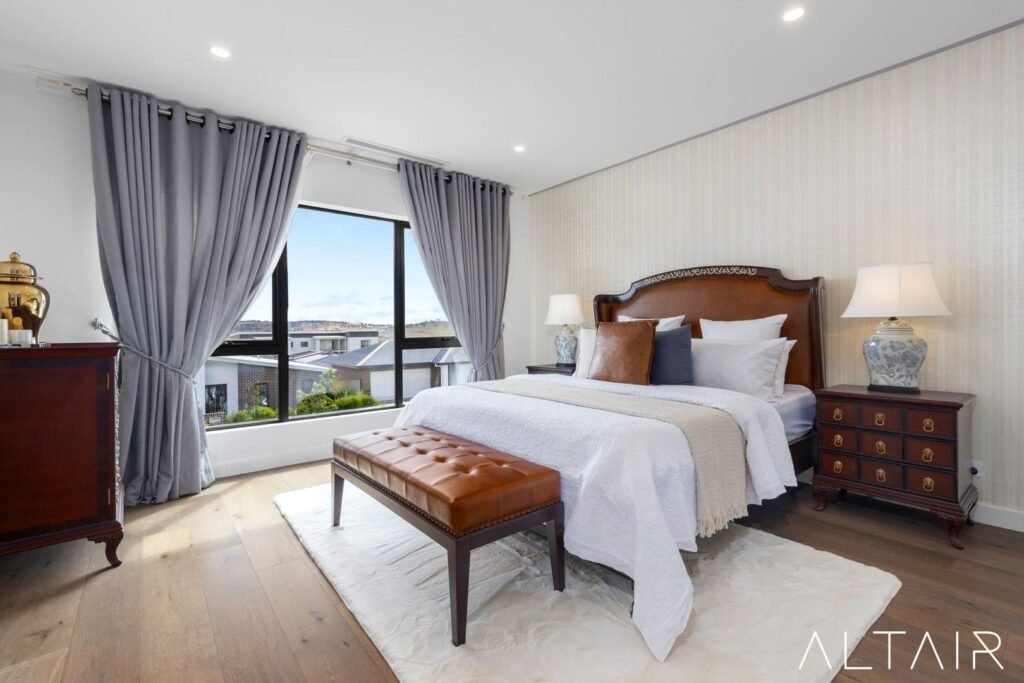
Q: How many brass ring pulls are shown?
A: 9